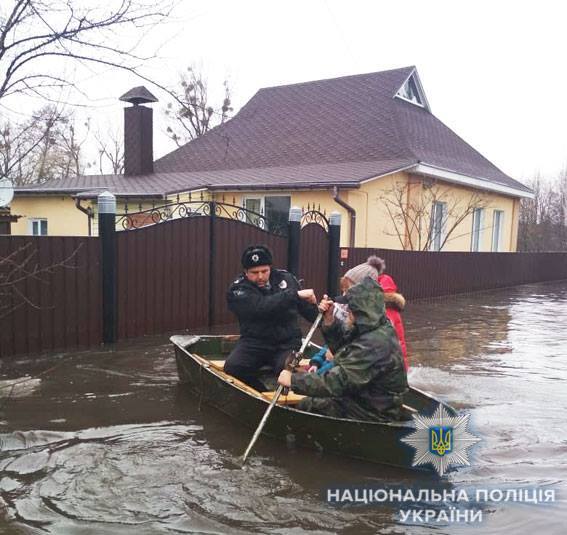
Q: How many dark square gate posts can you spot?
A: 3